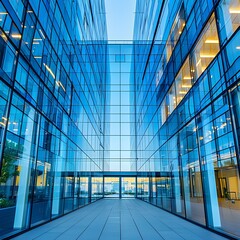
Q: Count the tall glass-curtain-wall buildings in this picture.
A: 2